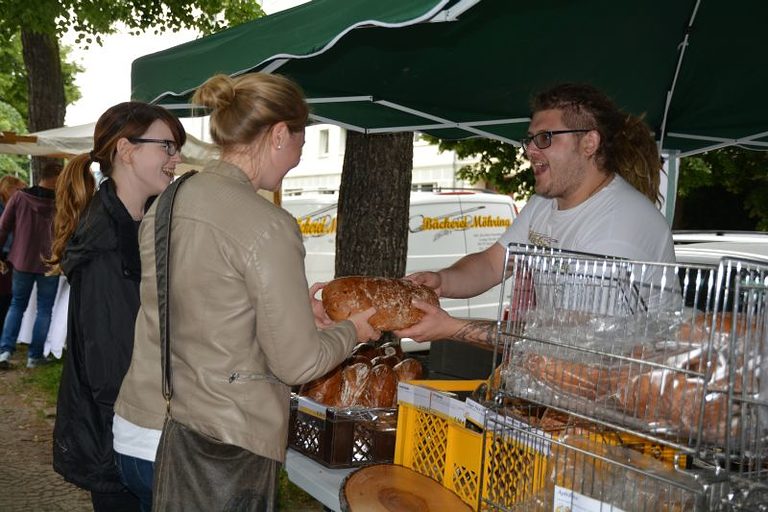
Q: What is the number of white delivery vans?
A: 1